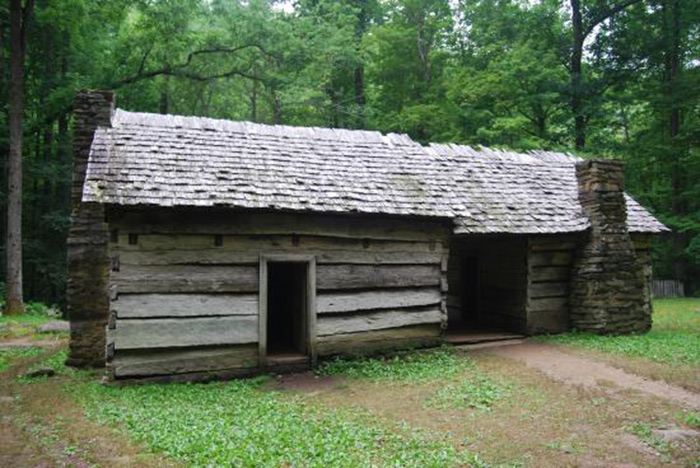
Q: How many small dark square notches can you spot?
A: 5